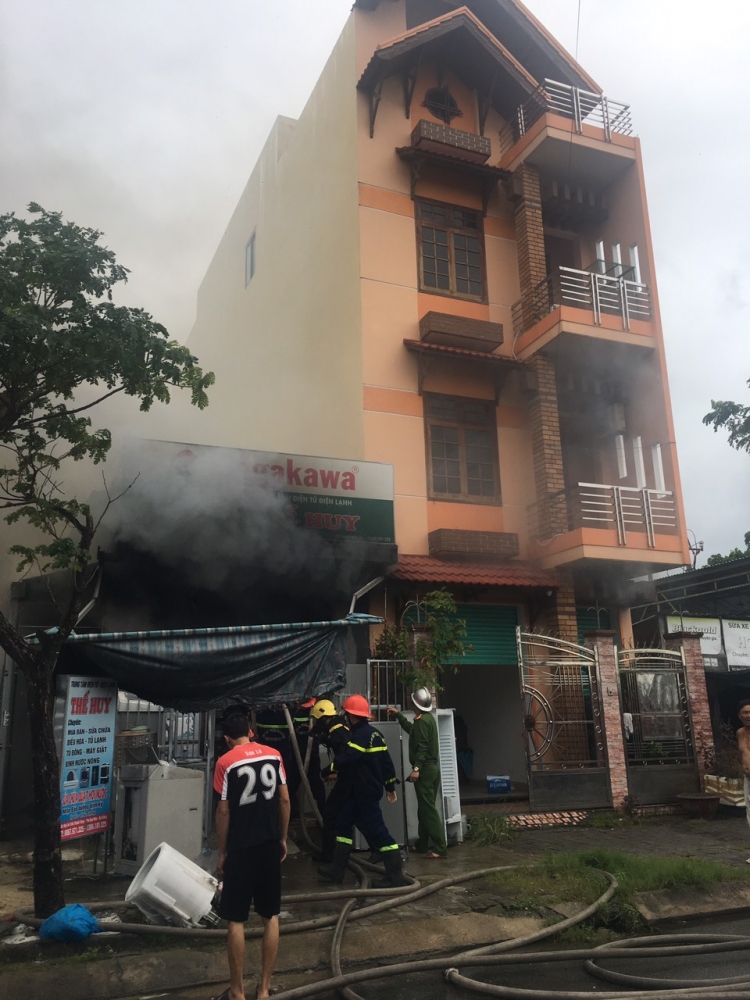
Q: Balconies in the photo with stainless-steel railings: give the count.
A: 3